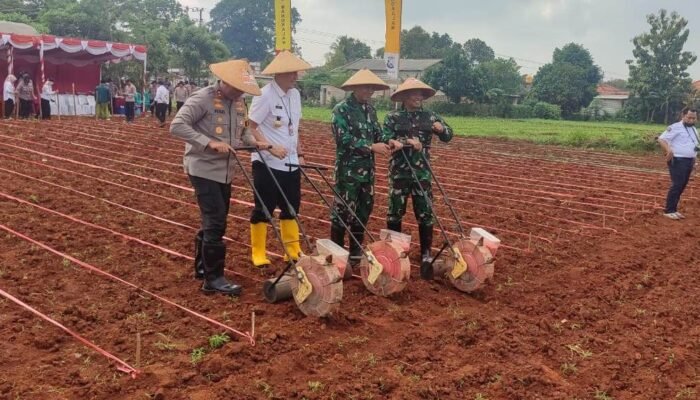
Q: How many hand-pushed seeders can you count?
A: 3